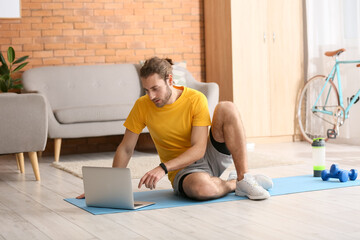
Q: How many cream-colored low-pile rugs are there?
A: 1